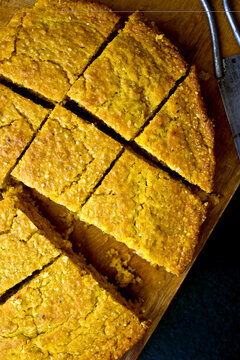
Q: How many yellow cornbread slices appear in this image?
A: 8